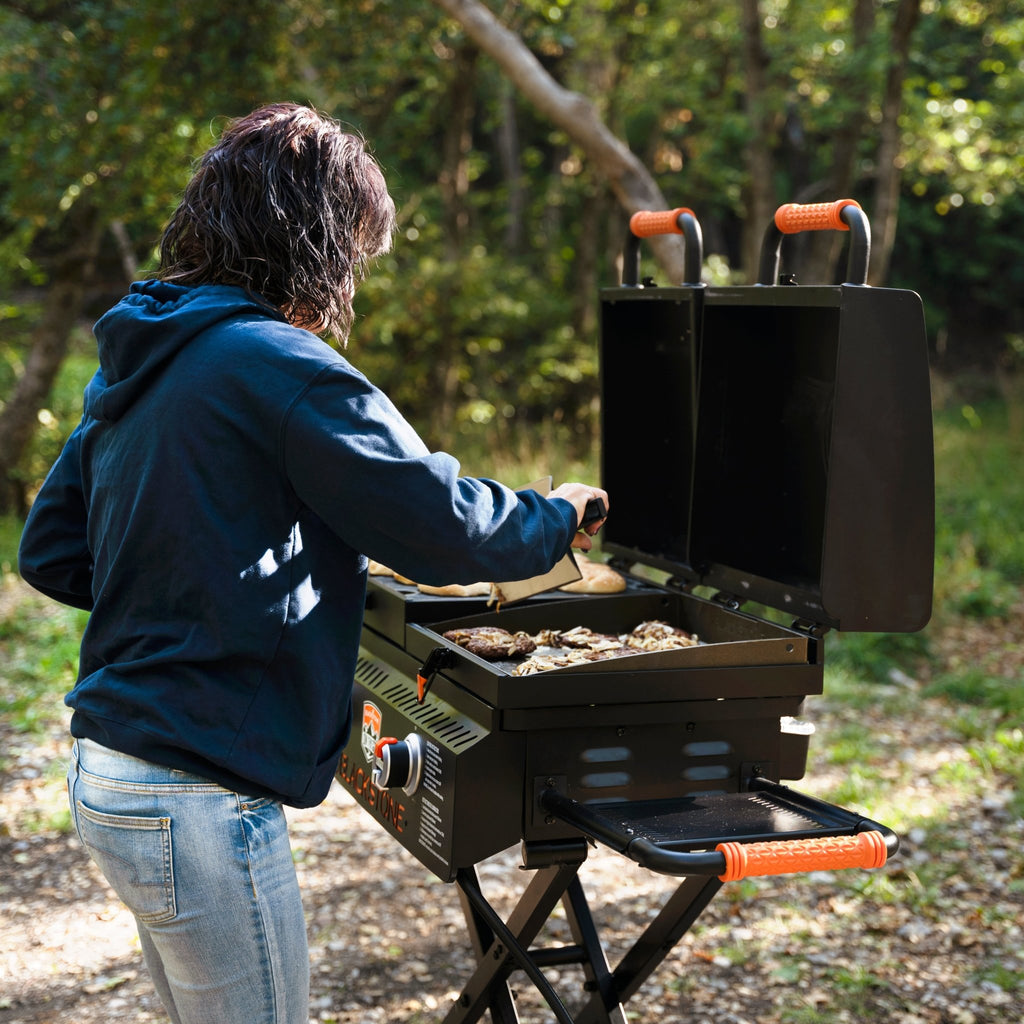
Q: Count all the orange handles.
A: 3